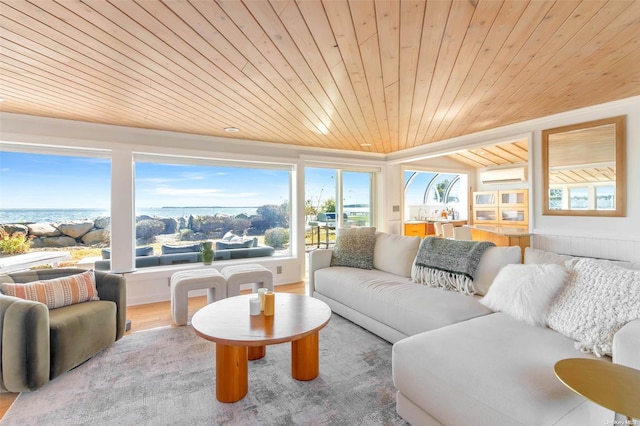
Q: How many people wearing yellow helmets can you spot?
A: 0